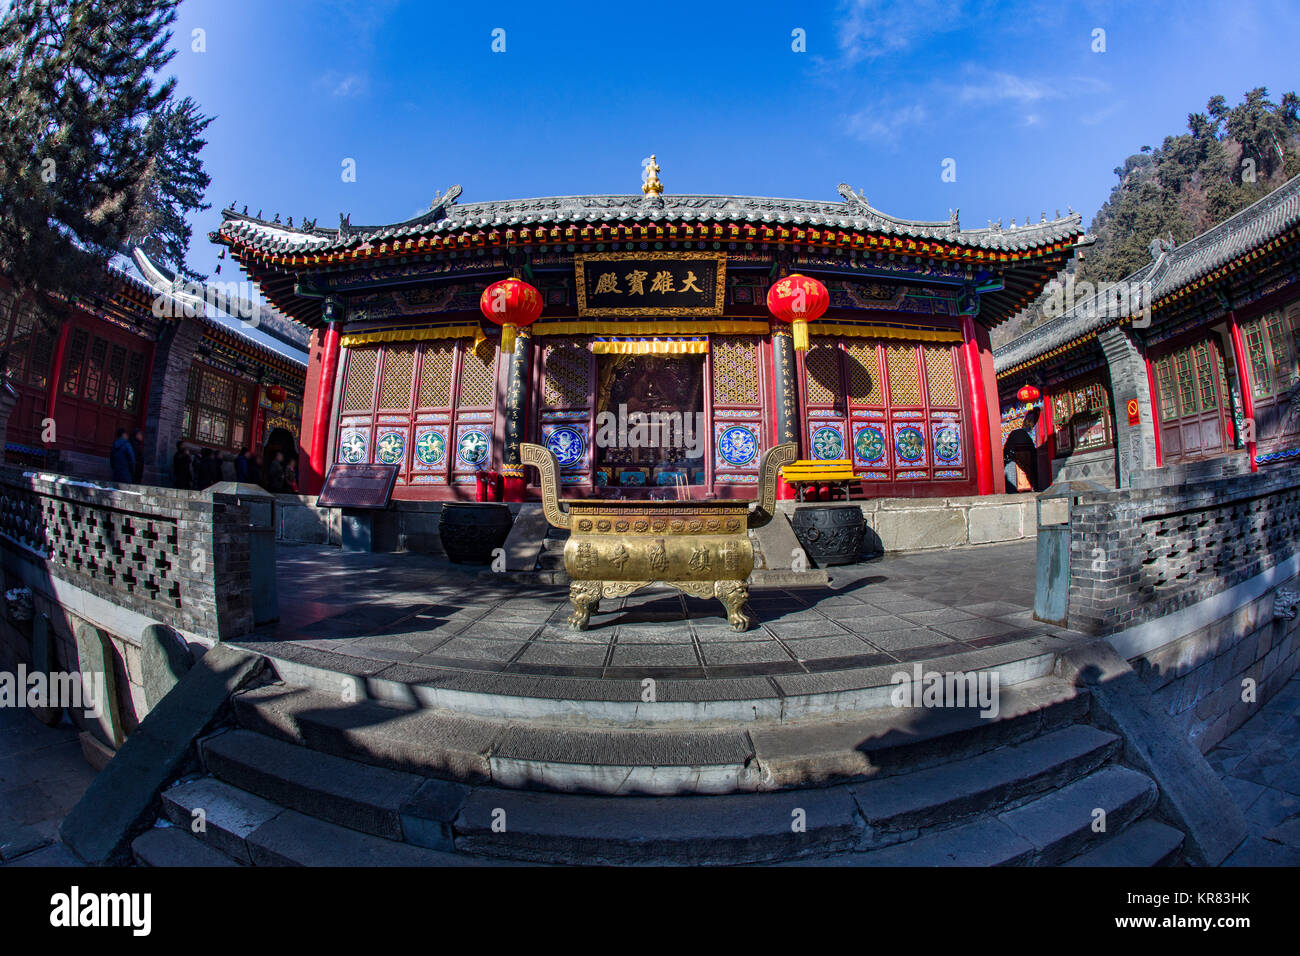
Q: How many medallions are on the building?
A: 10